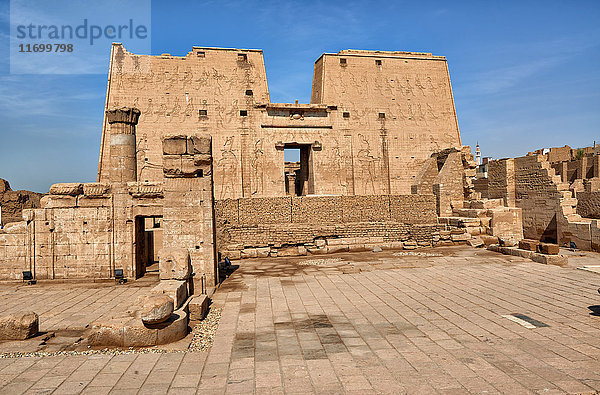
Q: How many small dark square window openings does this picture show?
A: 9